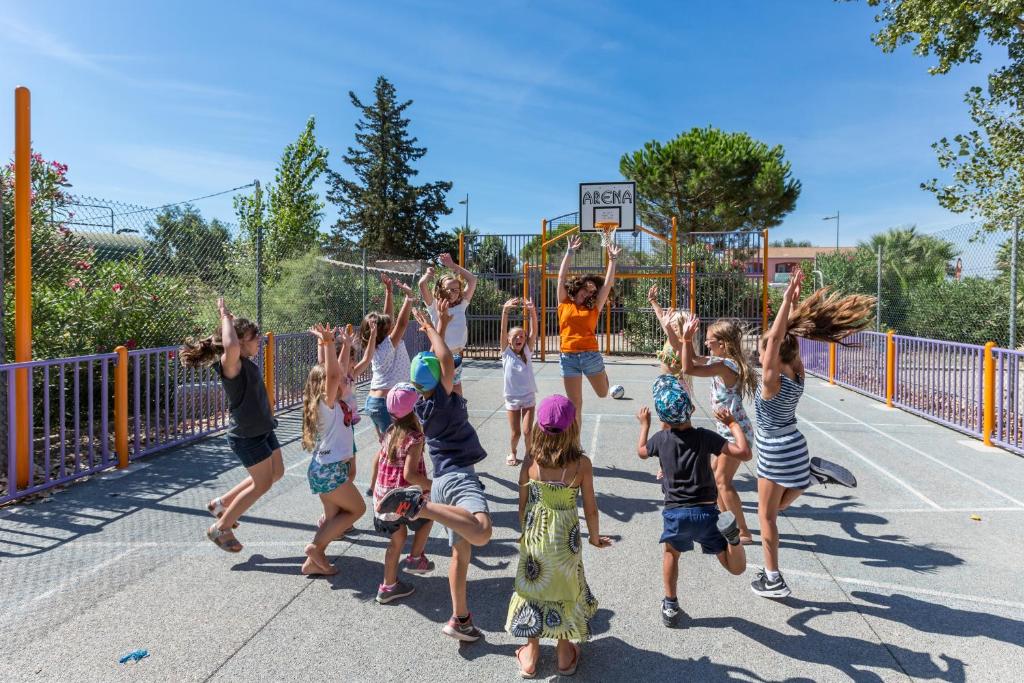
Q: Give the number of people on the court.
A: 14